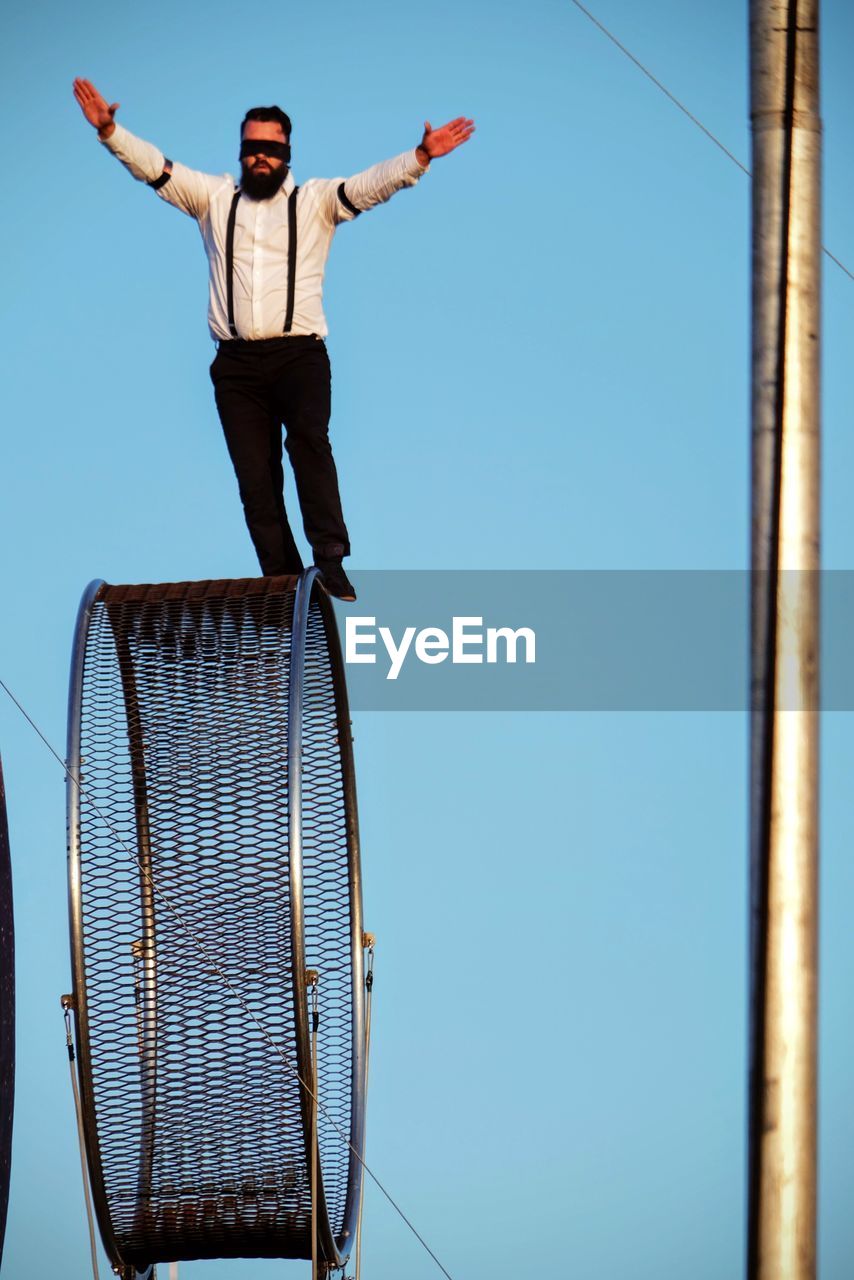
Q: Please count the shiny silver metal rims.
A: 2